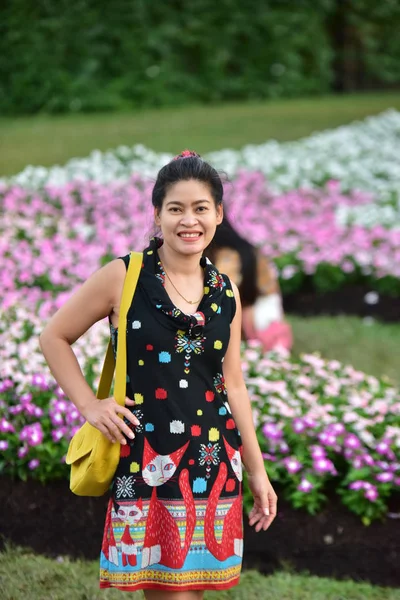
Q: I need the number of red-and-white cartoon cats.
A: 3